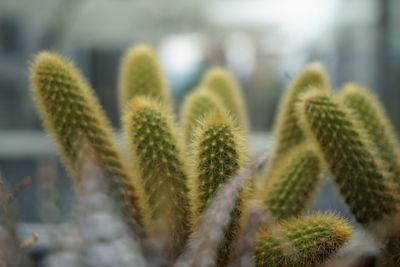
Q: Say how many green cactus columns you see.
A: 11